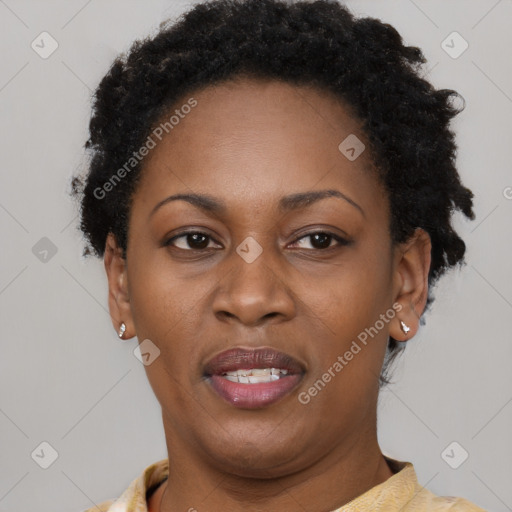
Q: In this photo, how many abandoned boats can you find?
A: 0